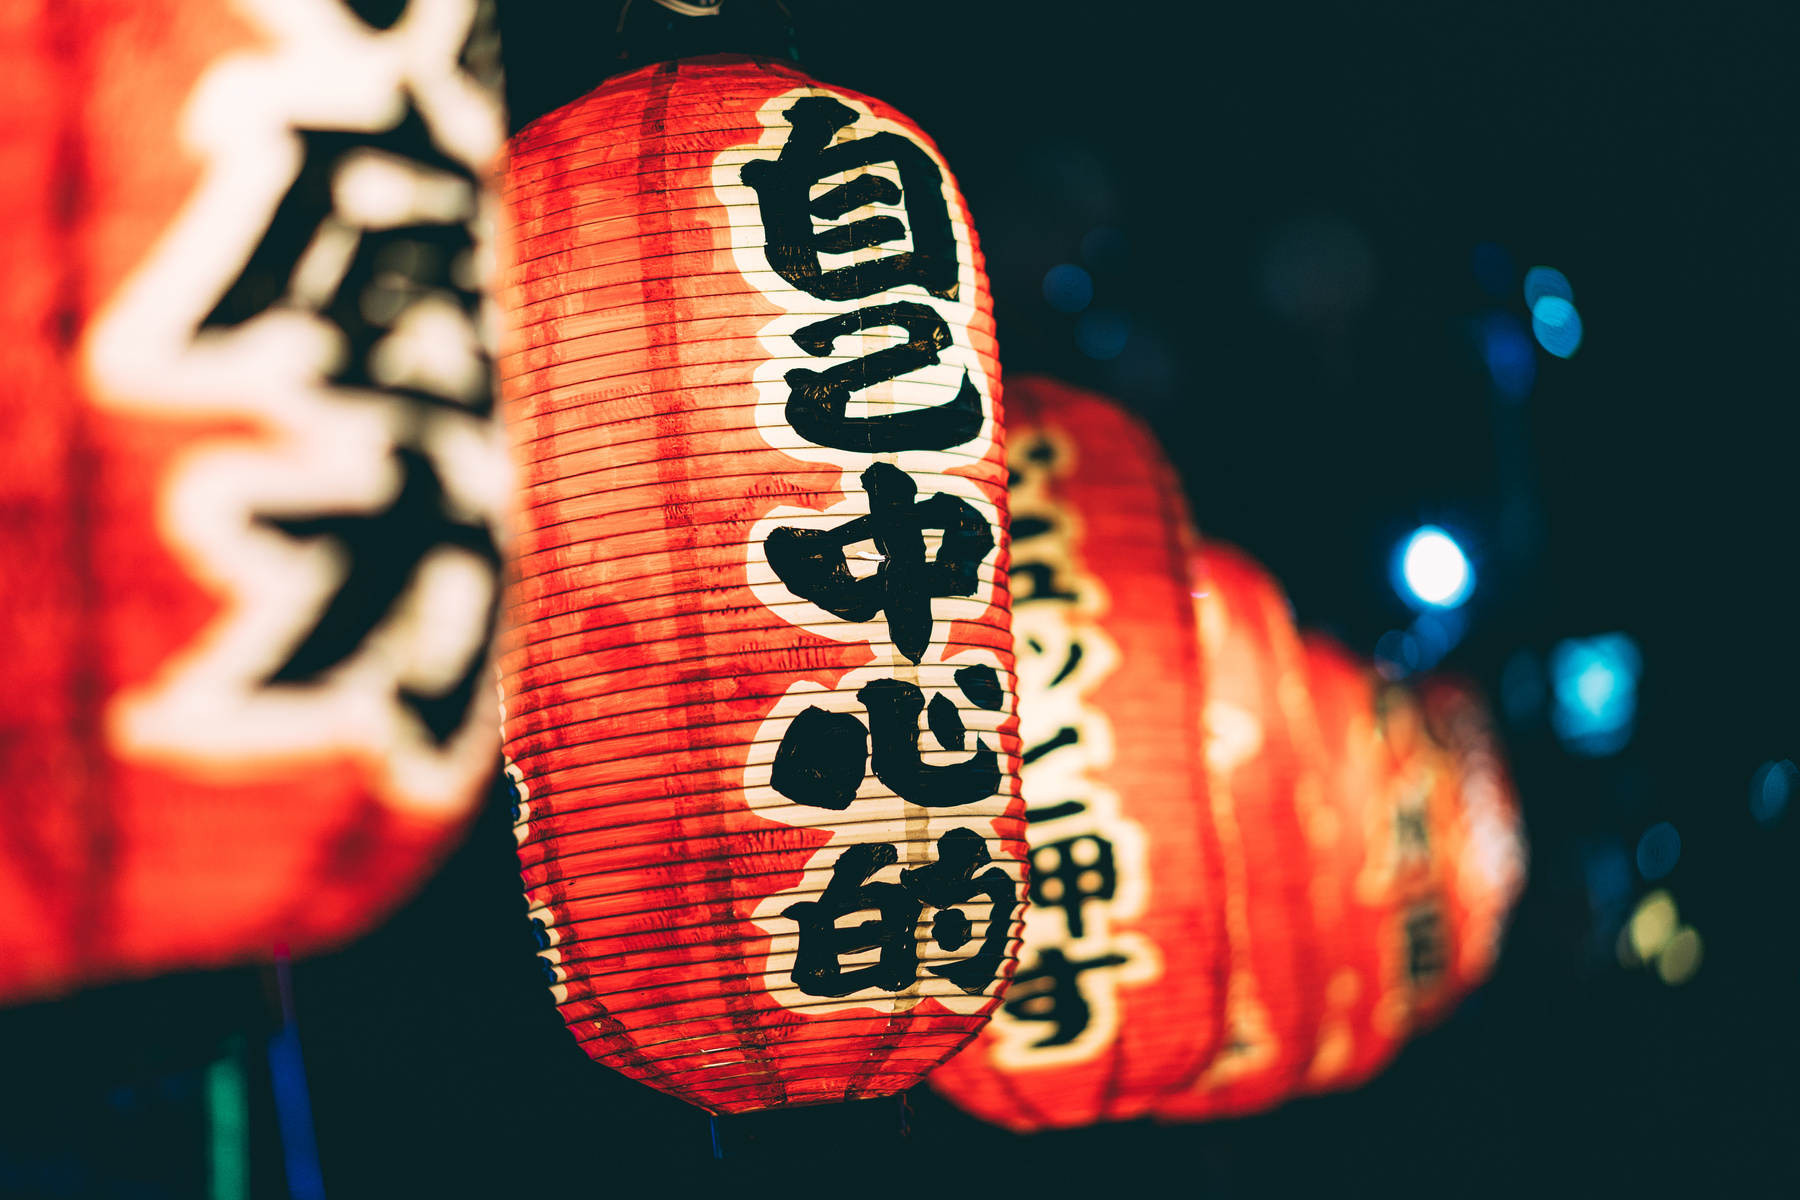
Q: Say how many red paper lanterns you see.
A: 6